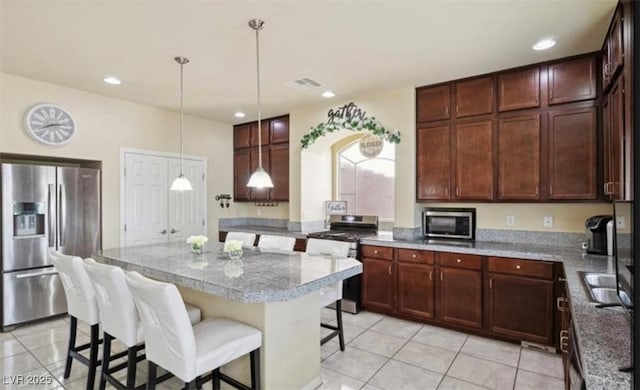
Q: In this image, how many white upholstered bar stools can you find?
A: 6